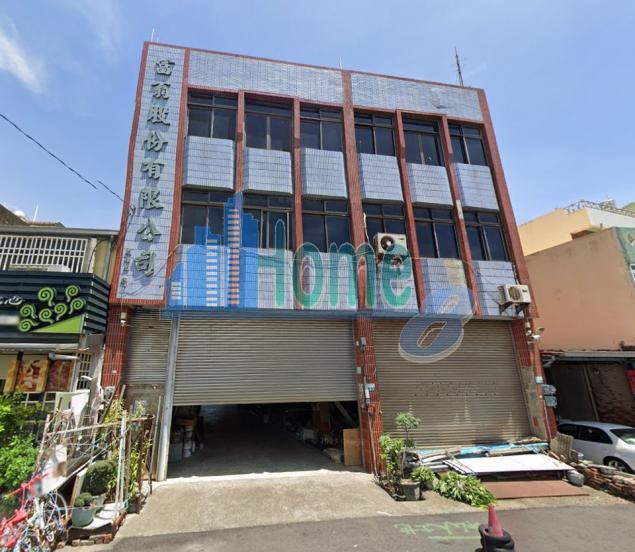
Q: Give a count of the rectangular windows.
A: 12